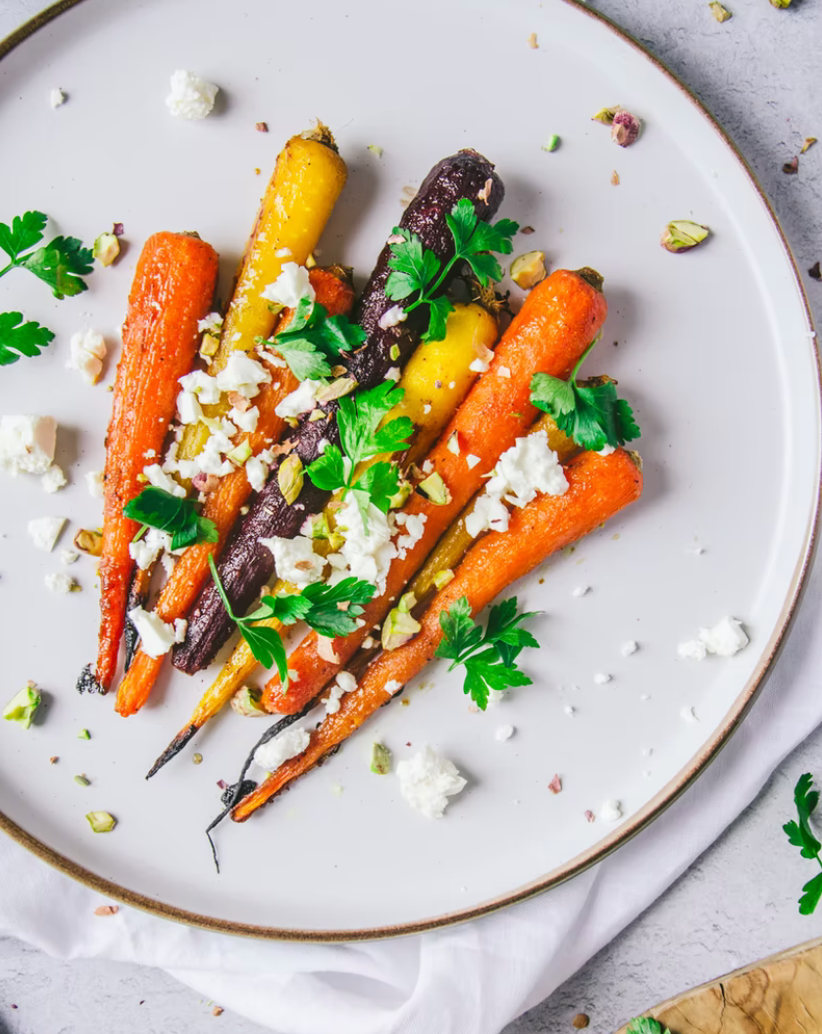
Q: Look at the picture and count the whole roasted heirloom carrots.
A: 8